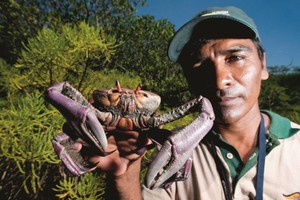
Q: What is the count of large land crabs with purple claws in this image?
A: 1